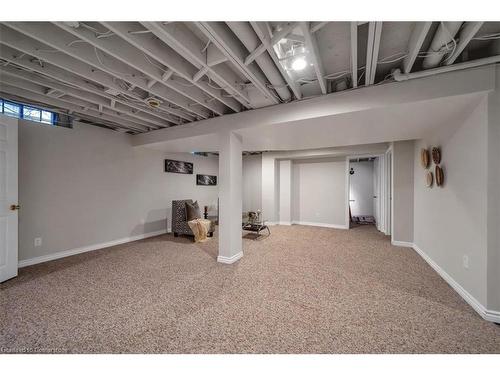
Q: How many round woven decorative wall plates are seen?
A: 4